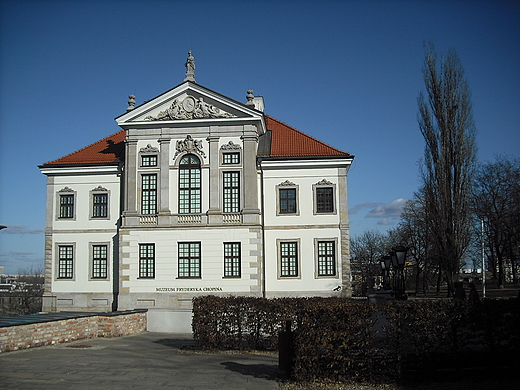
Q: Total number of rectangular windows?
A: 15